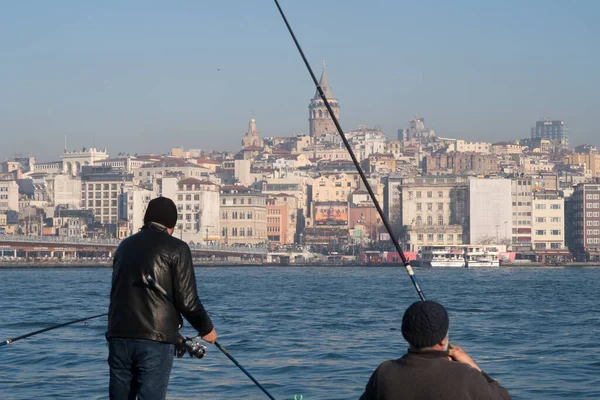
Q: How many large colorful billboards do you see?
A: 1